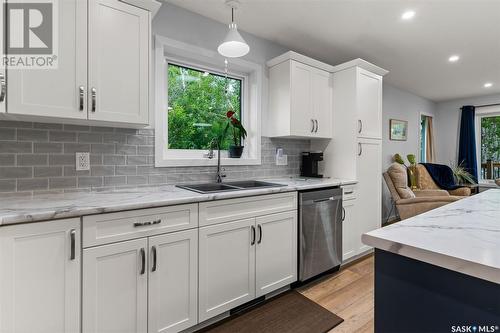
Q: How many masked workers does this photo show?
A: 0